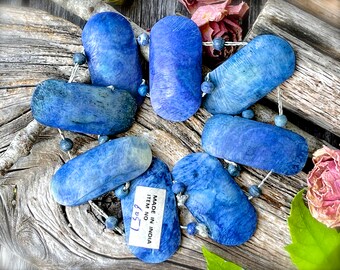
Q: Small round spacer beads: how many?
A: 15